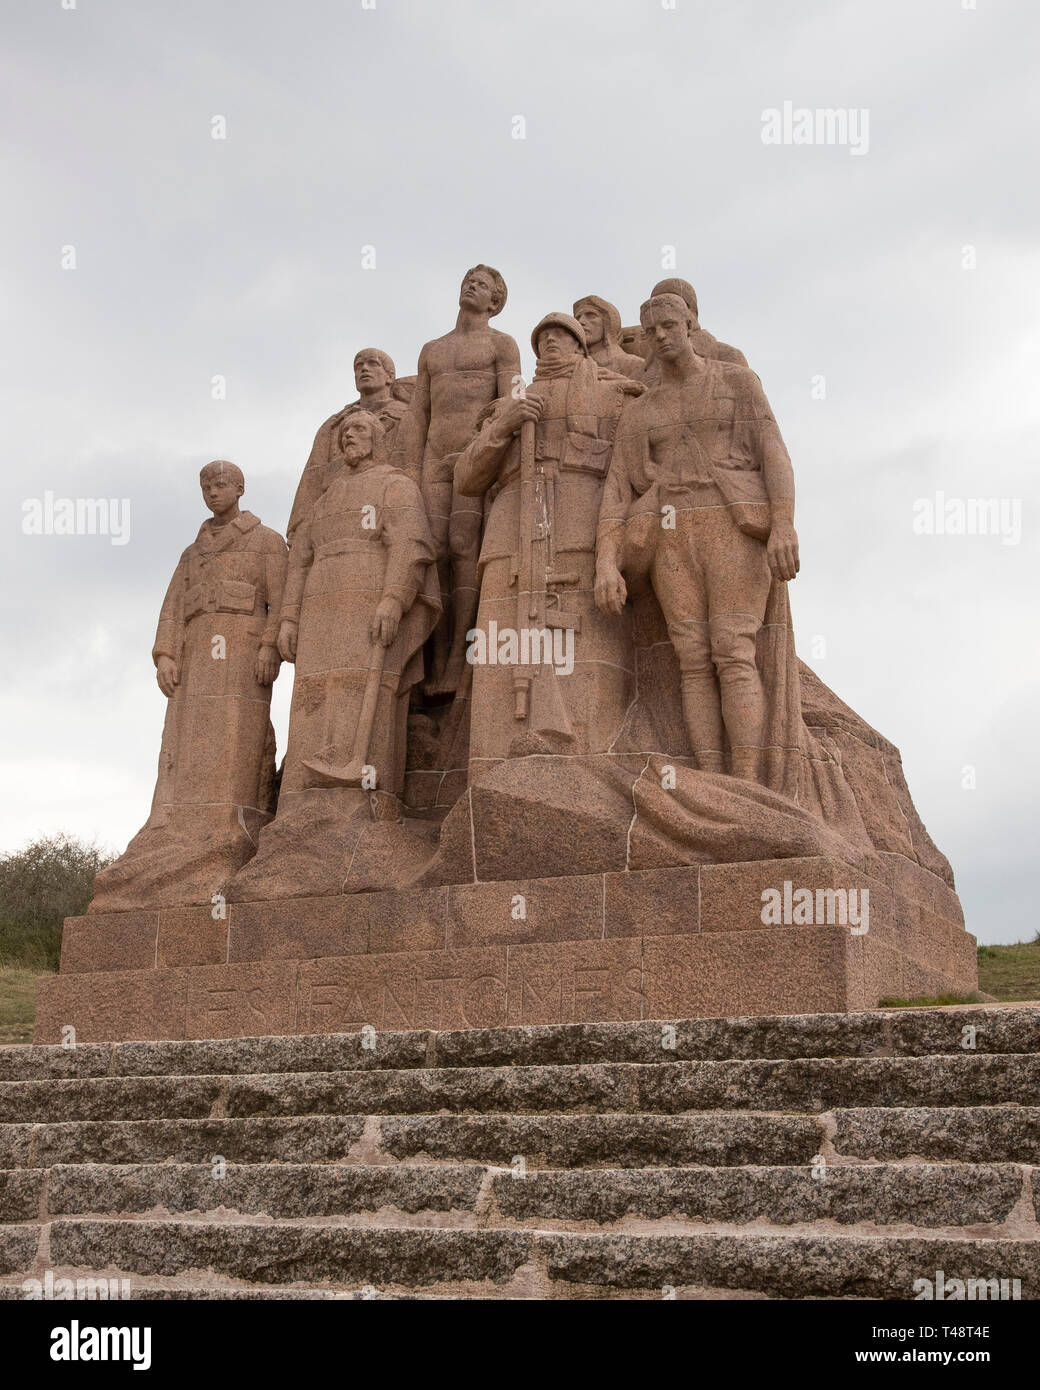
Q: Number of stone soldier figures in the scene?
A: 8